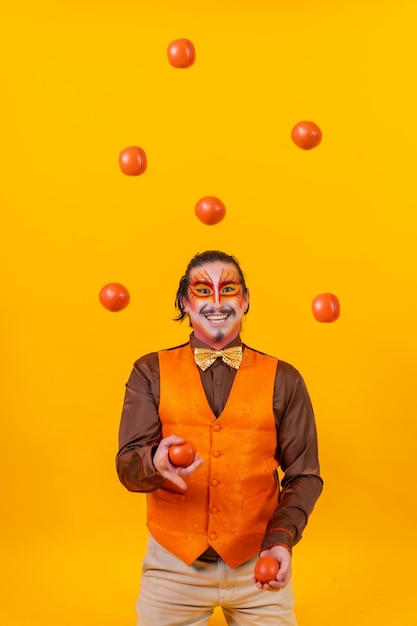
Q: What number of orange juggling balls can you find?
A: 8